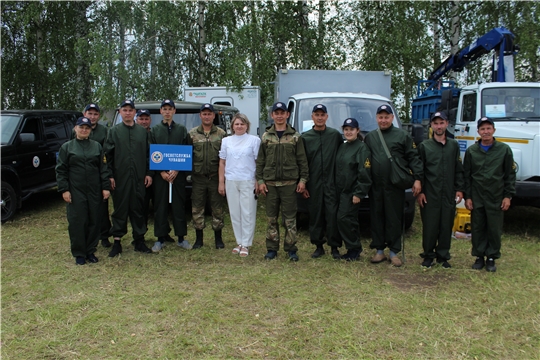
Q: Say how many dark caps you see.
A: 12